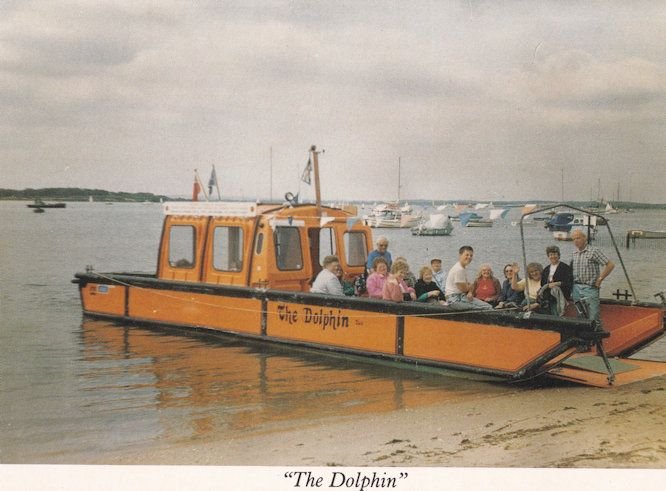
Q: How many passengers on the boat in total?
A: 14